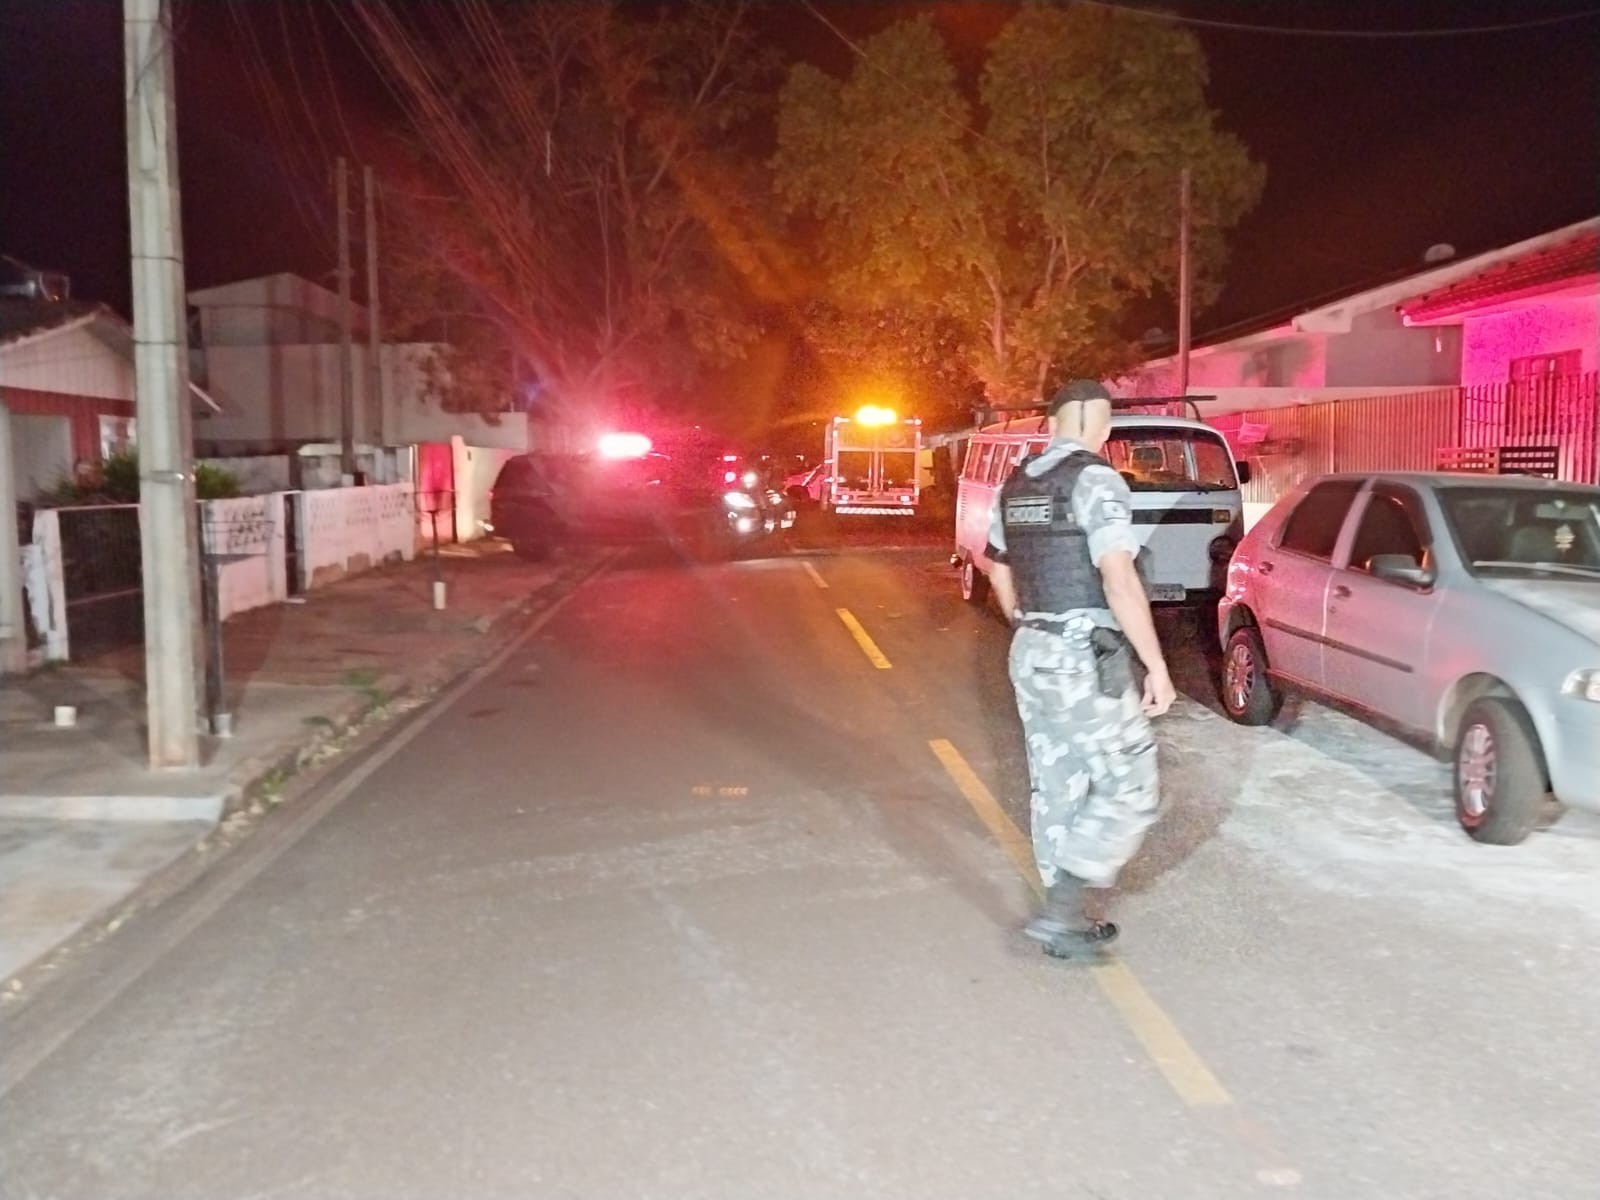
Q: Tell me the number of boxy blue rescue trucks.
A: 0